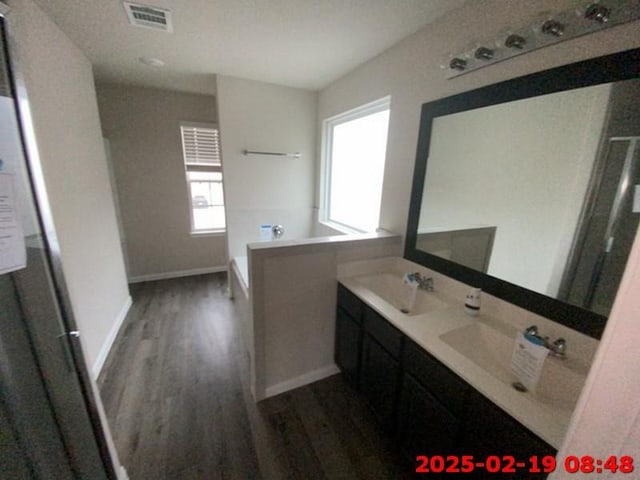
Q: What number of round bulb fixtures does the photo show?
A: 5